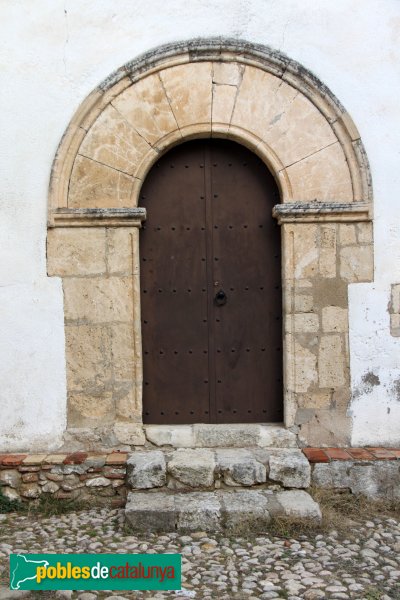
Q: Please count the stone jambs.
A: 2